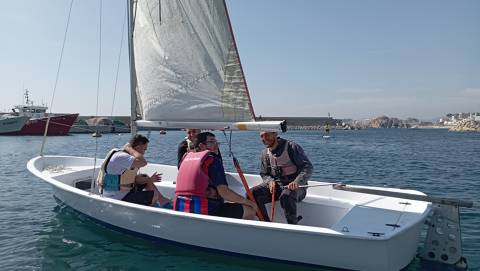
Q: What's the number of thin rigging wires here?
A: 3